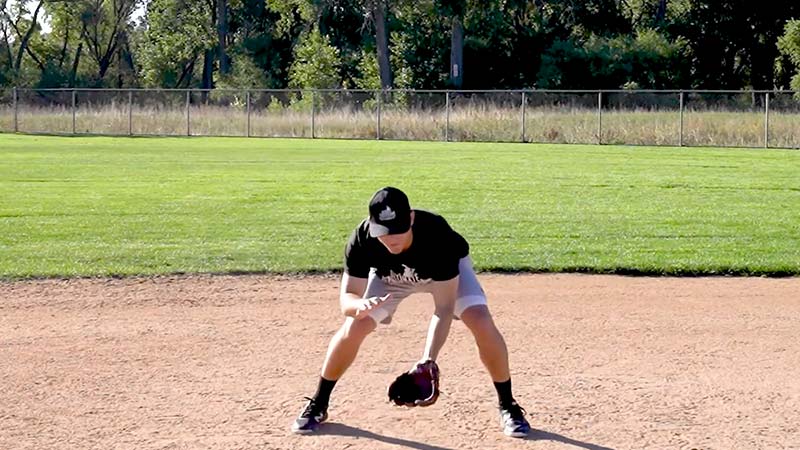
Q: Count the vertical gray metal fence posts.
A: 12